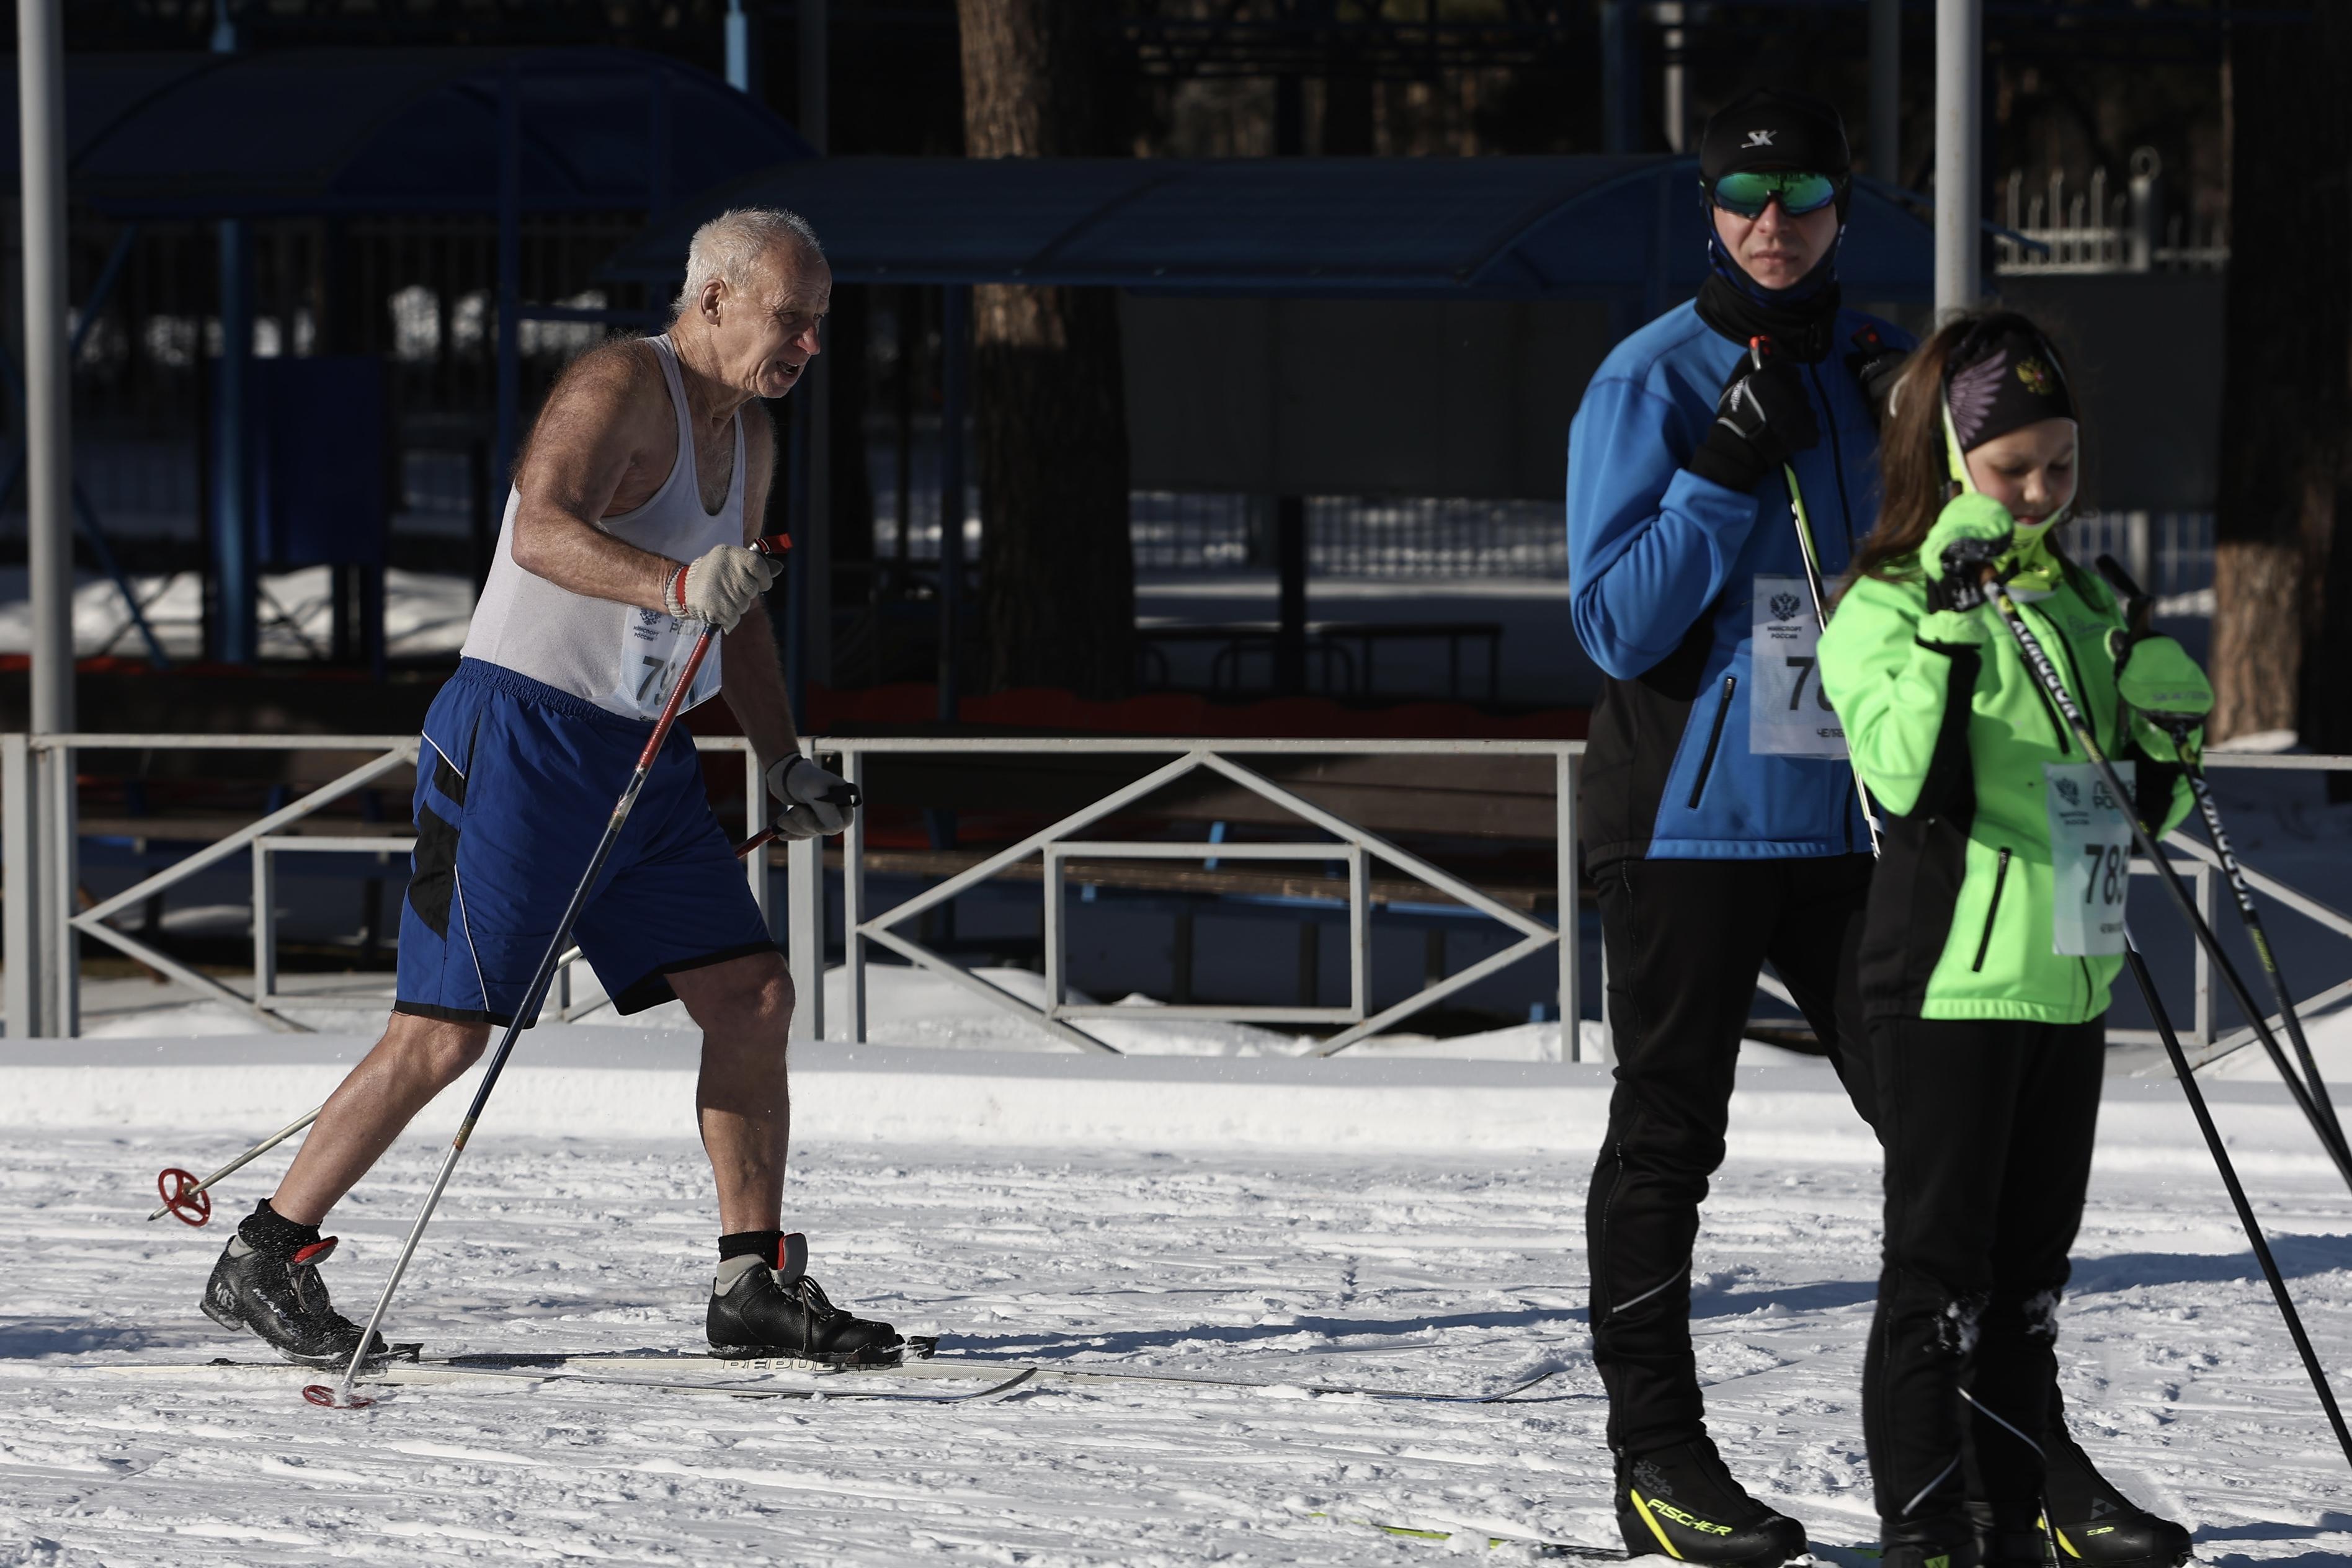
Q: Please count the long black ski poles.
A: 3